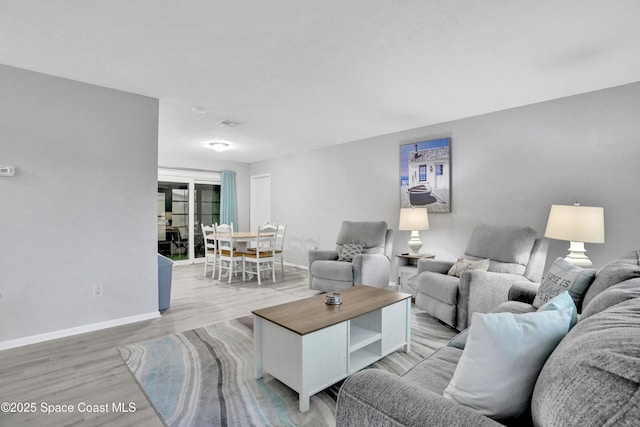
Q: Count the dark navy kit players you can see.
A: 0